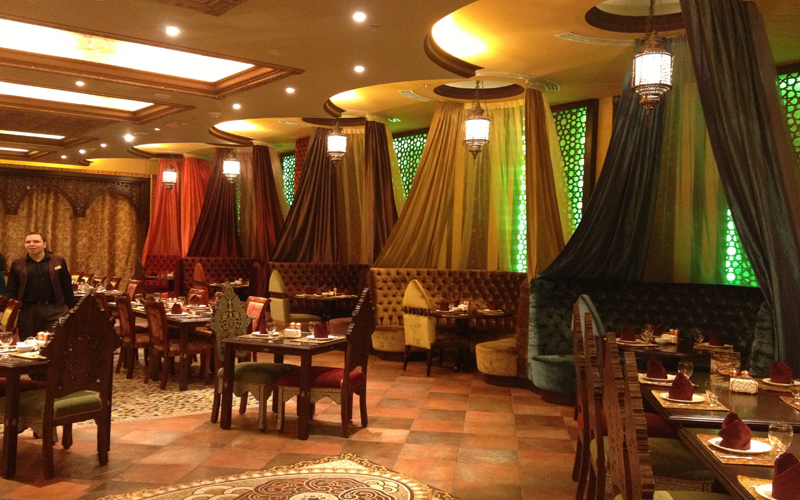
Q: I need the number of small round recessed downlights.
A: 11